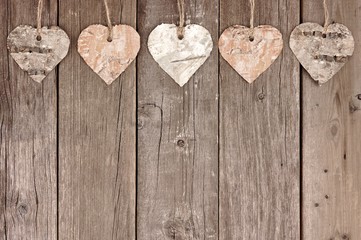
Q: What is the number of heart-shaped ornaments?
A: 5